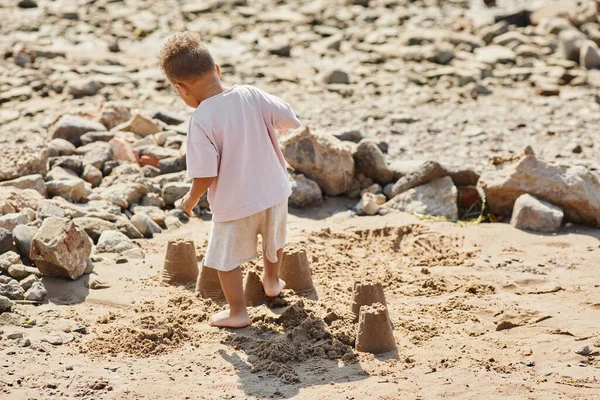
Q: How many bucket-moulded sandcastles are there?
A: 6